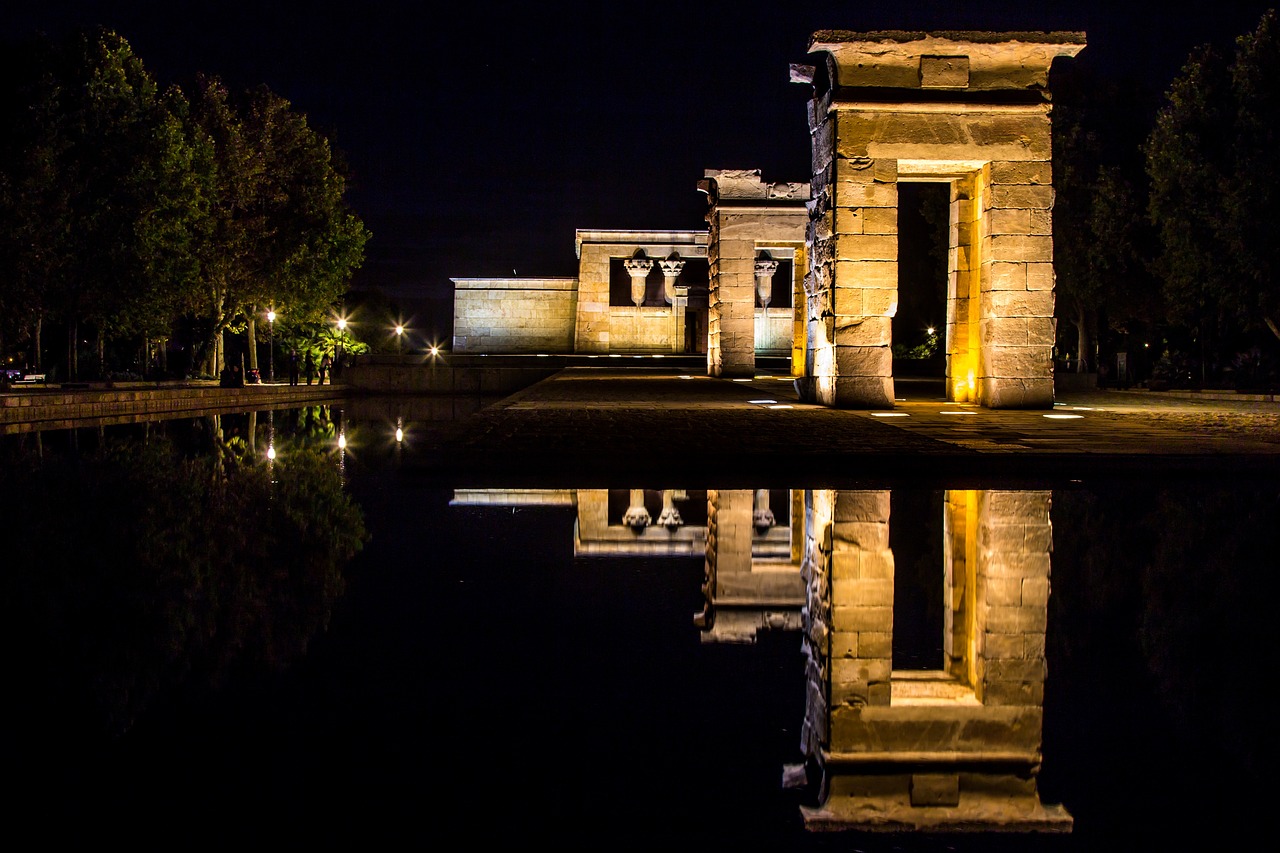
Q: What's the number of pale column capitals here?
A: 3